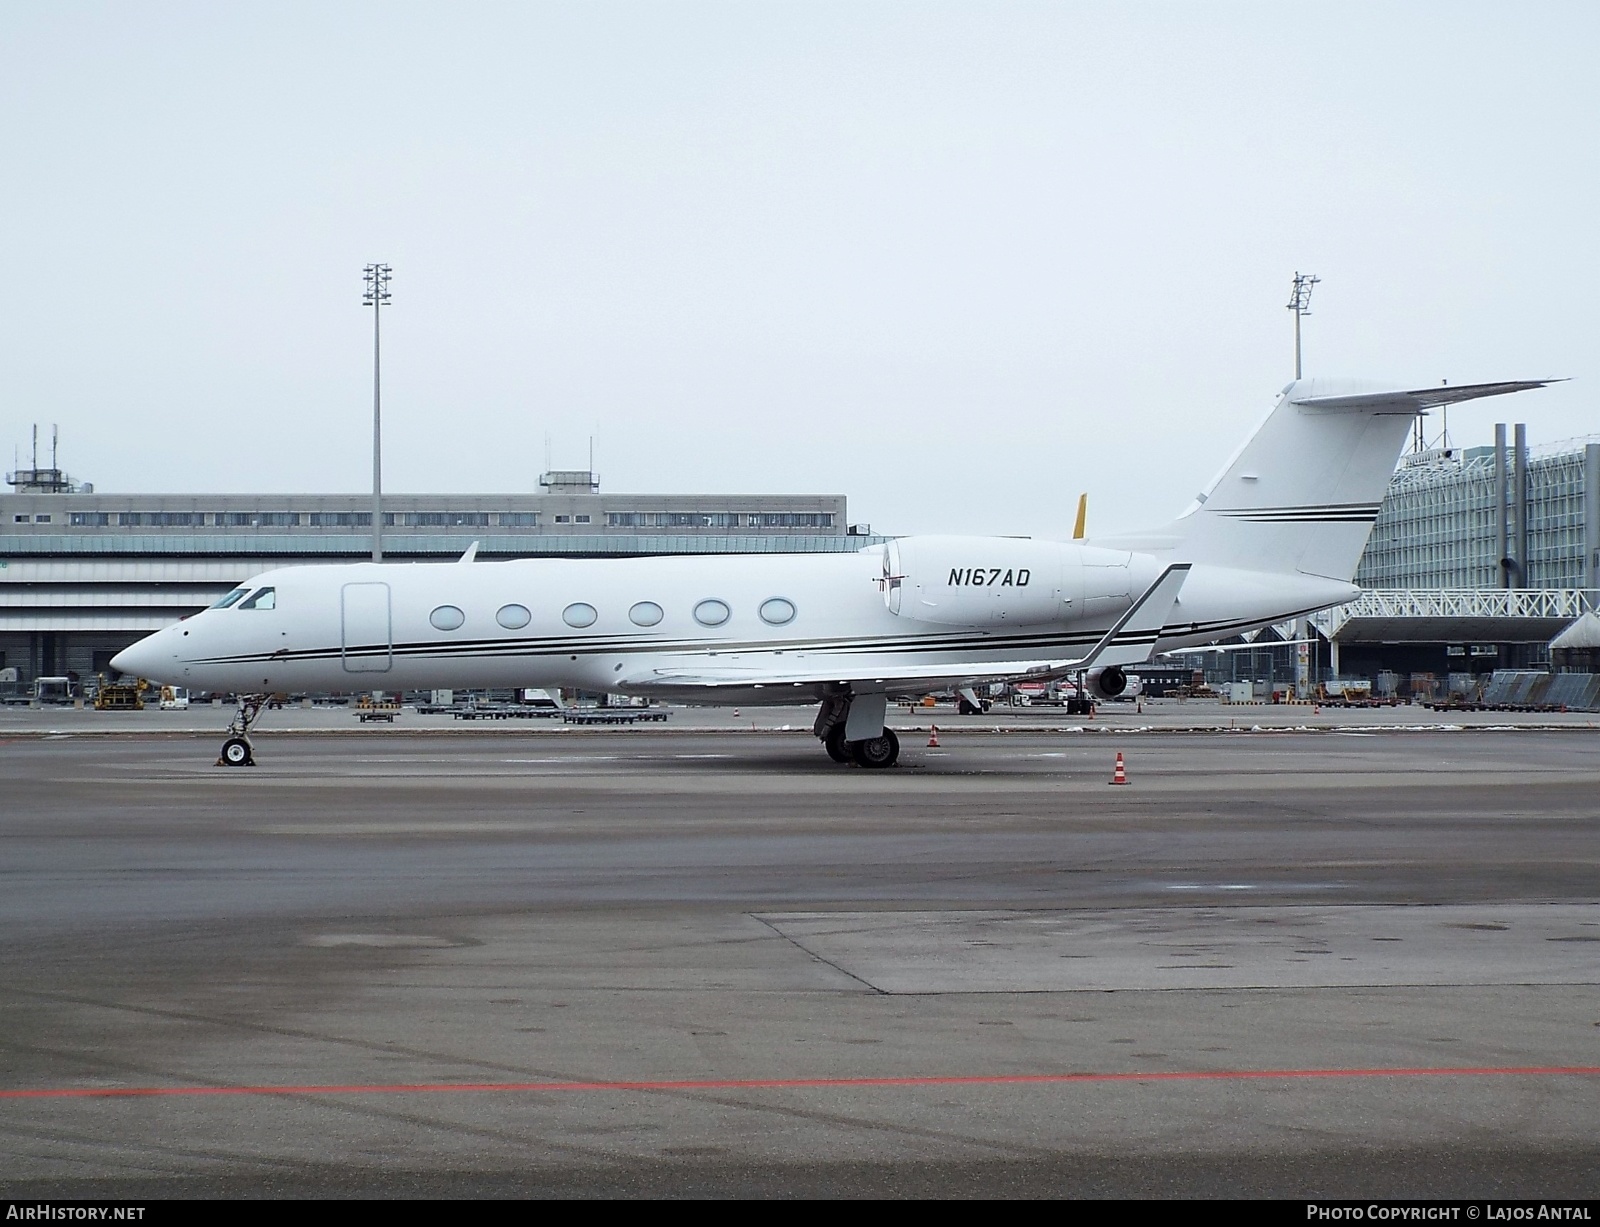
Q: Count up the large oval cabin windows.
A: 6